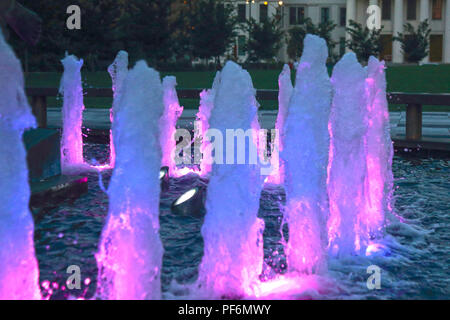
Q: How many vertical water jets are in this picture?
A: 11